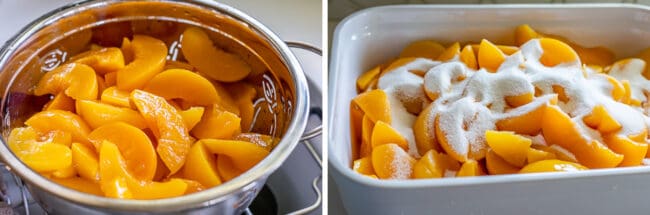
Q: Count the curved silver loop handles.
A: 1